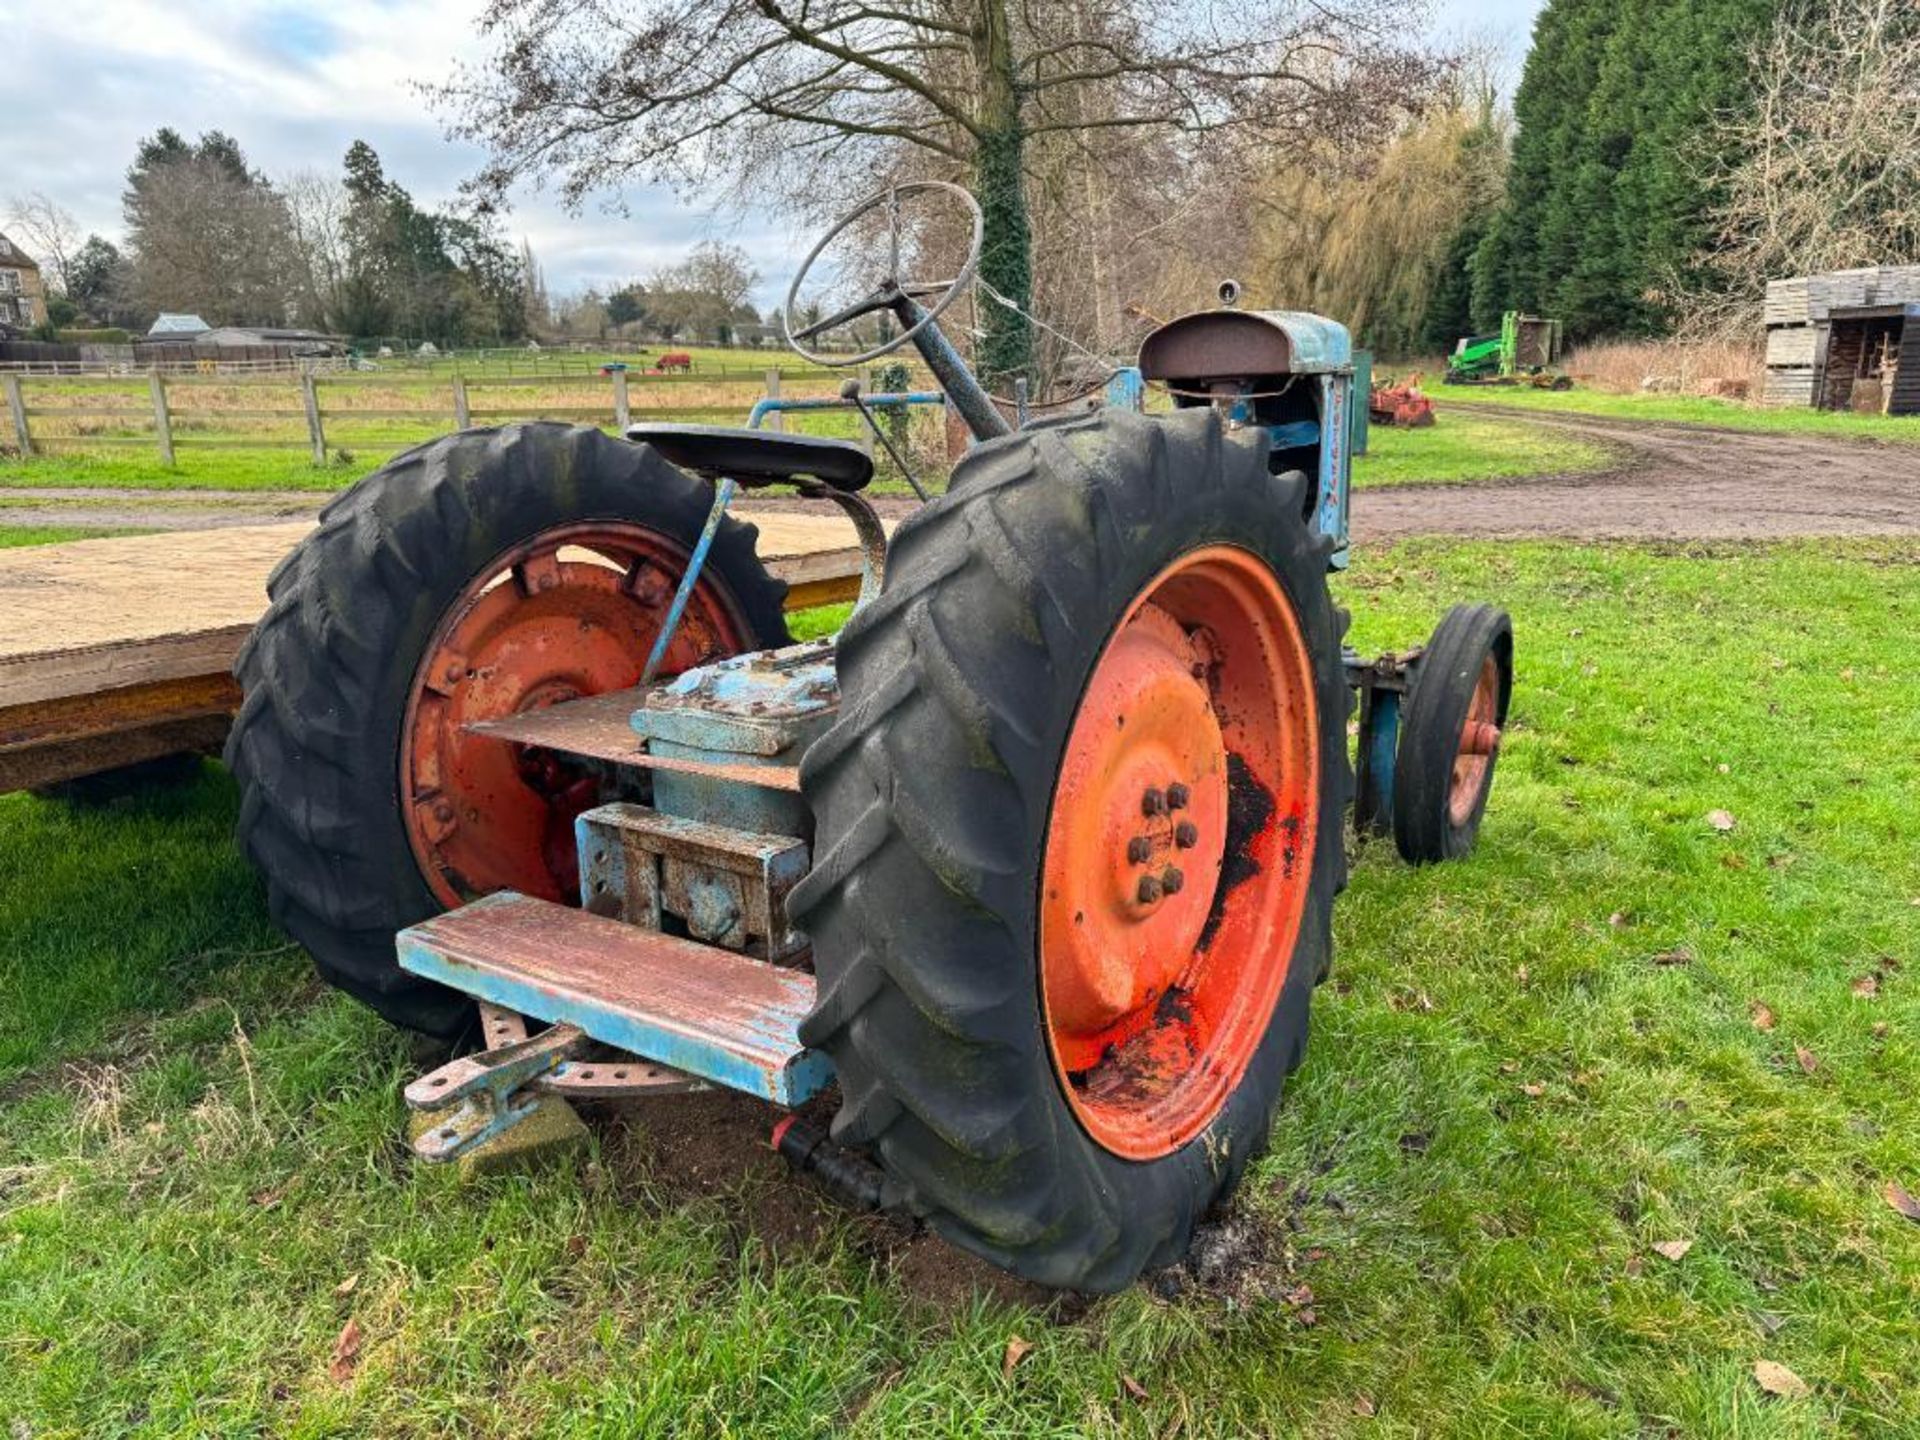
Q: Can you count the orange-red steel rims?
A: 3